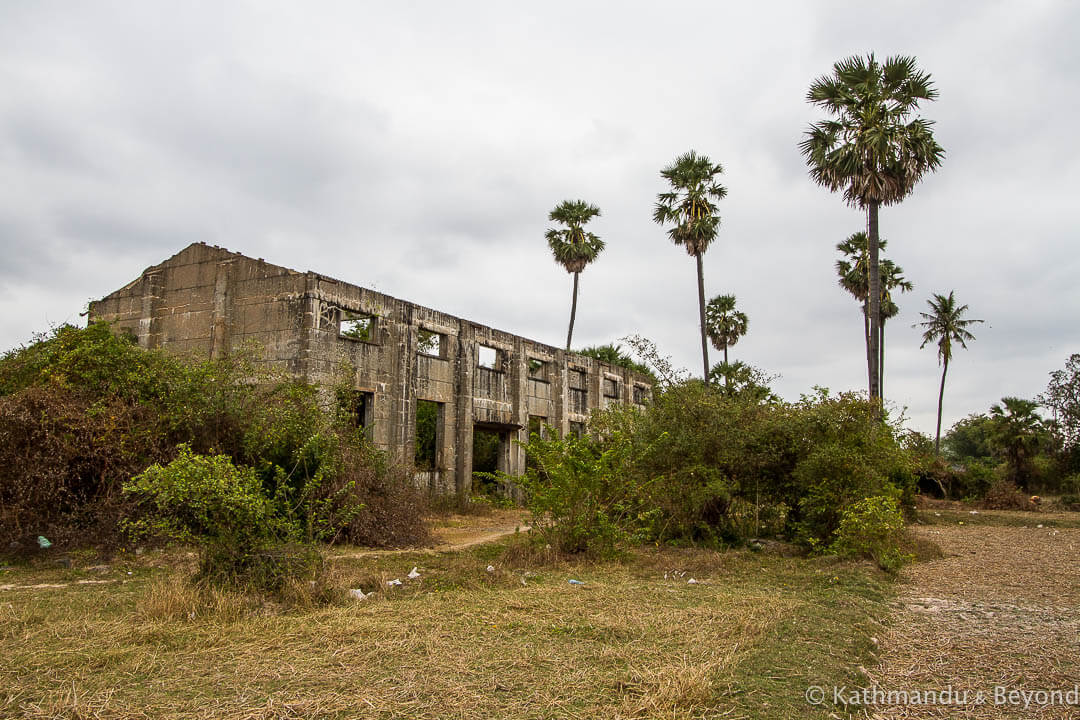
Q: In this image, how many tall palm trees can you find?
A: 7